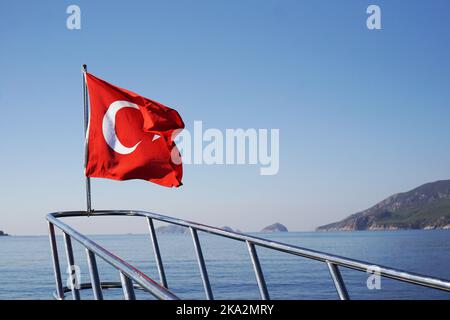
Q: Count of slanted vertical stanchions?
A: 8